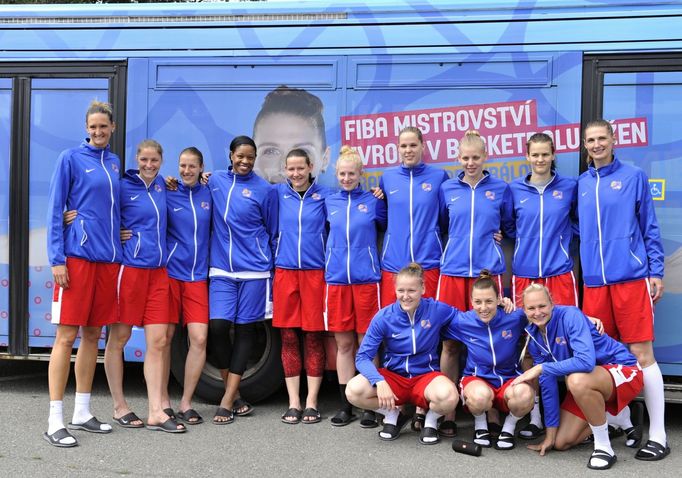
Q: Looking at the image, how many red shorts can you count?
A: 12